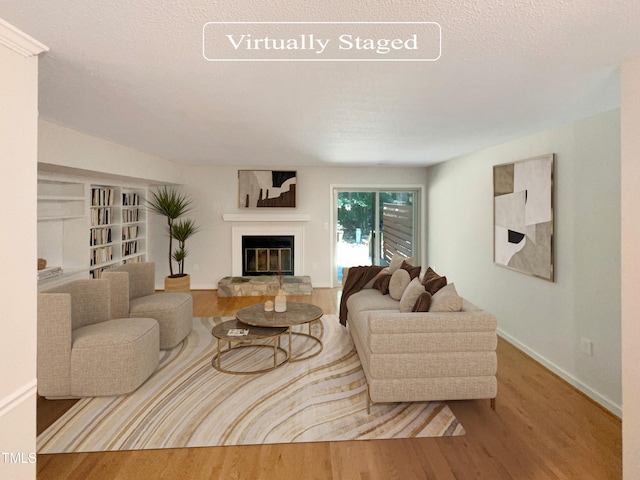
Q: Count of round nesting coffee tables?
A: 2